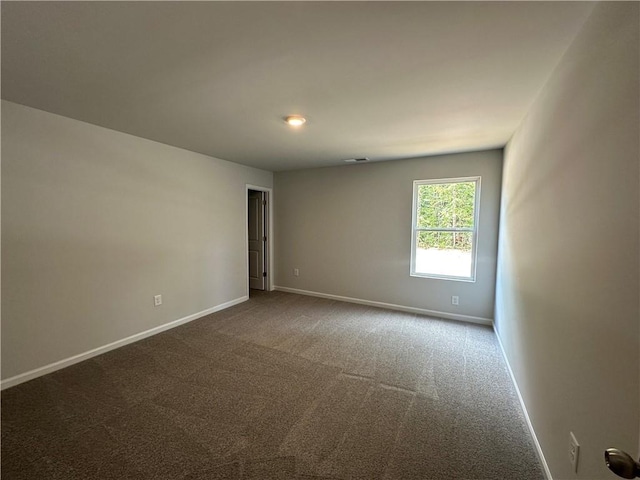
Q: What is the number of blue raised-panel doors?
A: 0